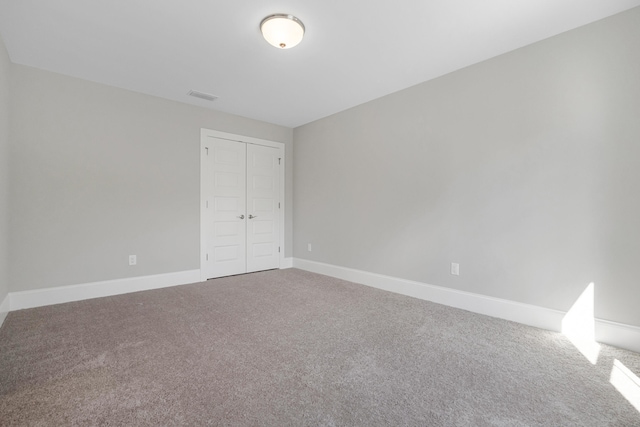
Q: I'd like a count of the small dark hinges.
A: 6